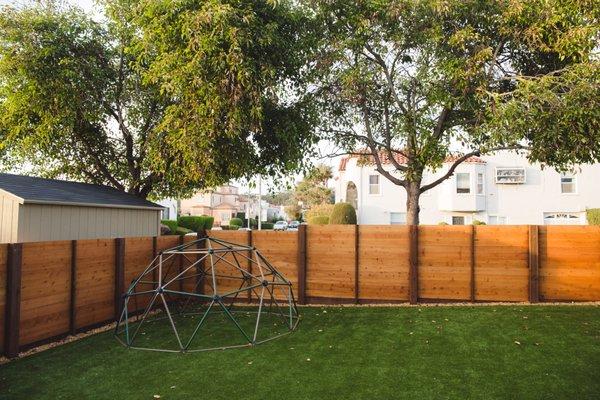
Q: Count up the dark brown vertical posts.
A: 12